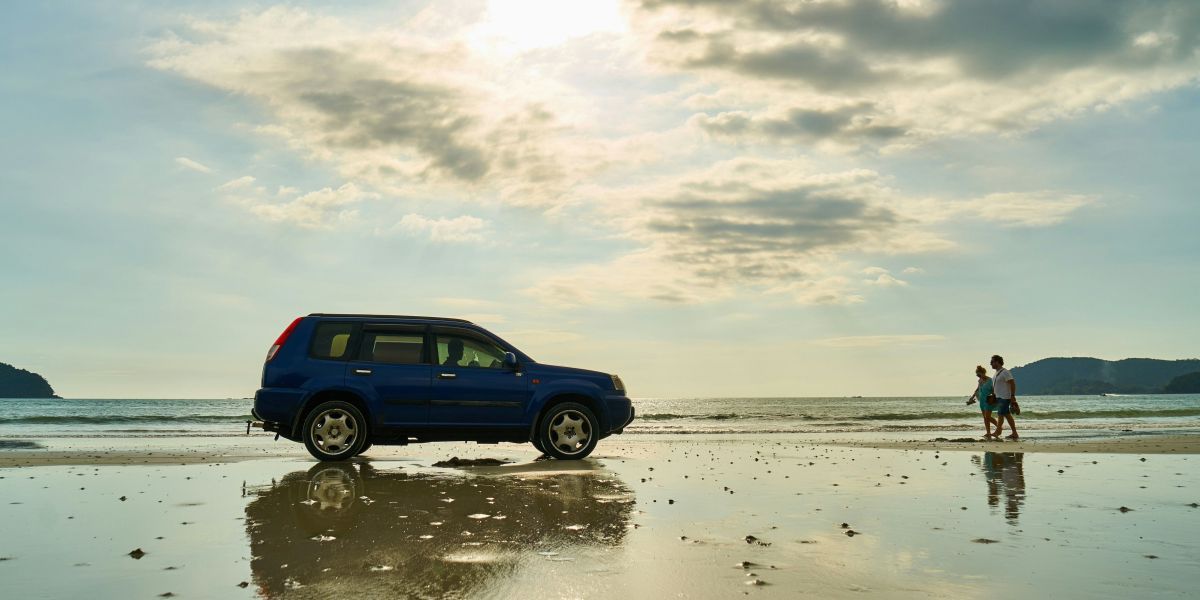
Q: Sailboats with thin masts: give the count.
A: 0